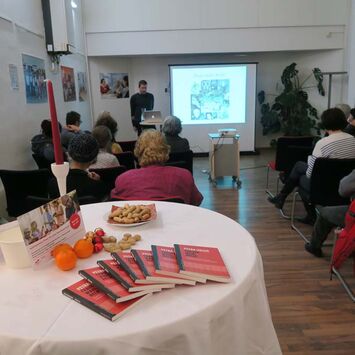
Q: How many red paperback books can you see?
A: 7